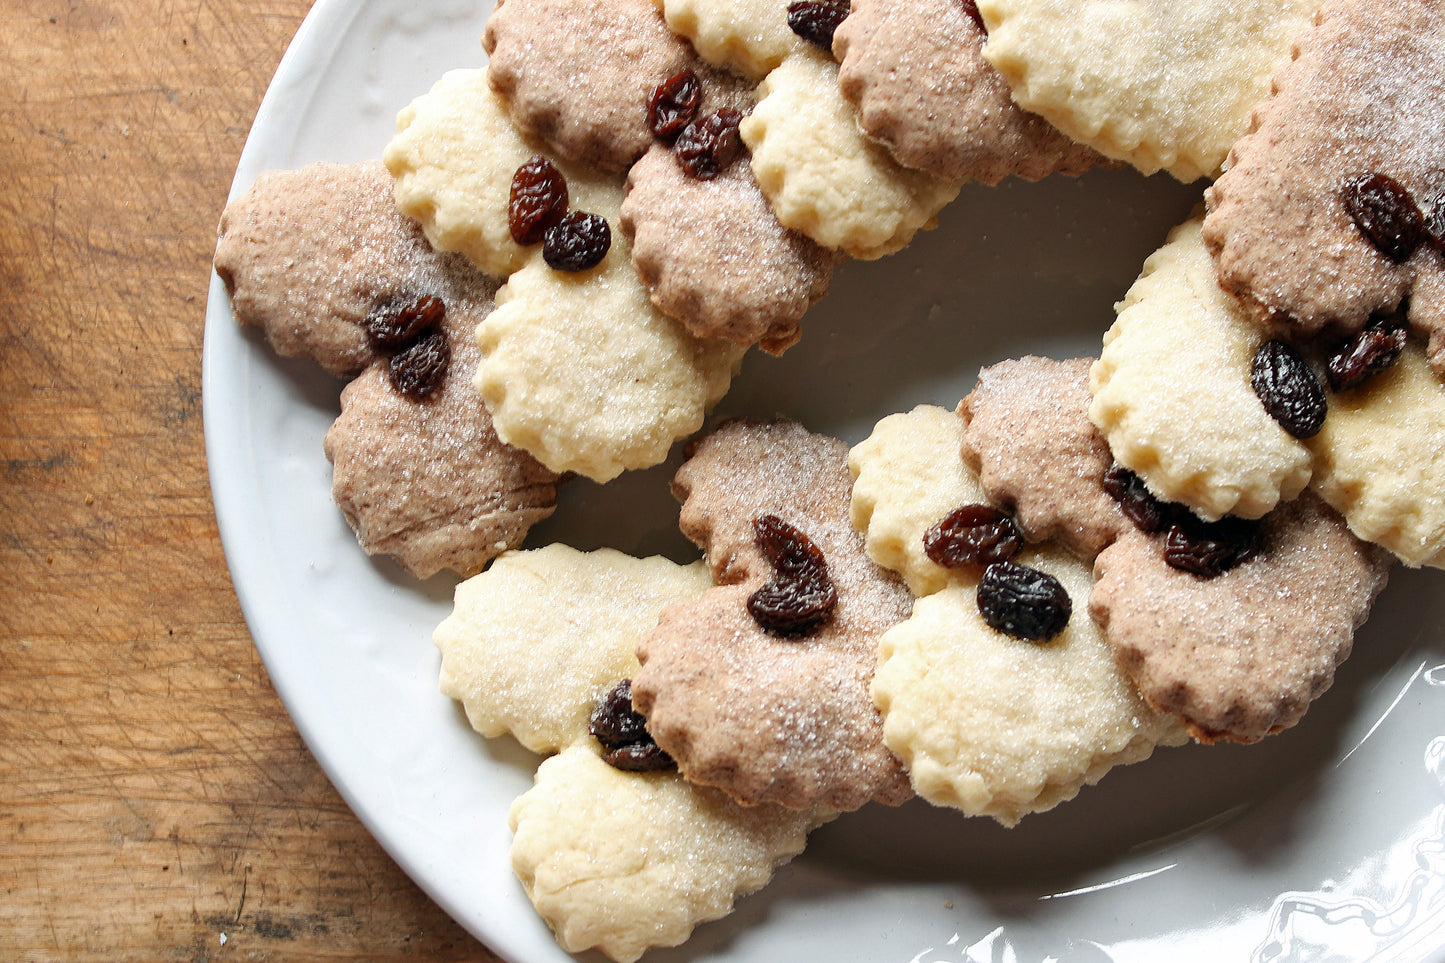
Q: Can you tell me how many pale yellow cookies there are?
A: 6